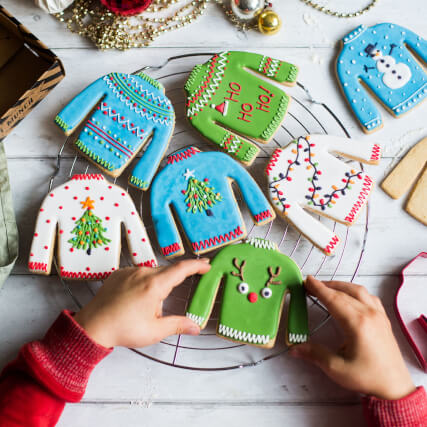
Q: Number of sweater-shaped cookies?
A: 8